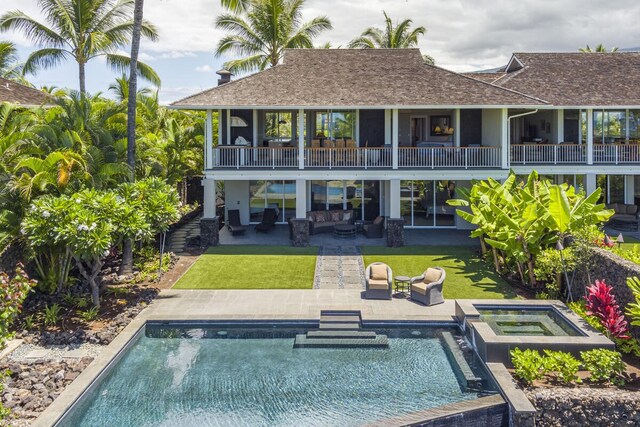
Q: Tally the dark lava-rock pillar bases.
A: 3